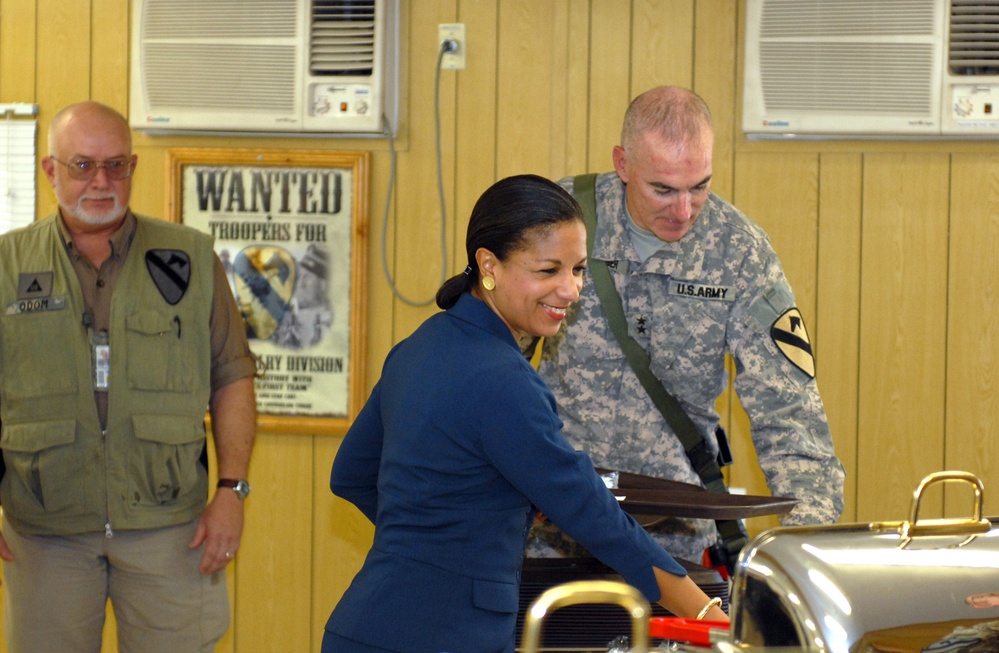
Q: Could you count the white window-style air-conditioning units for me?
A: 2